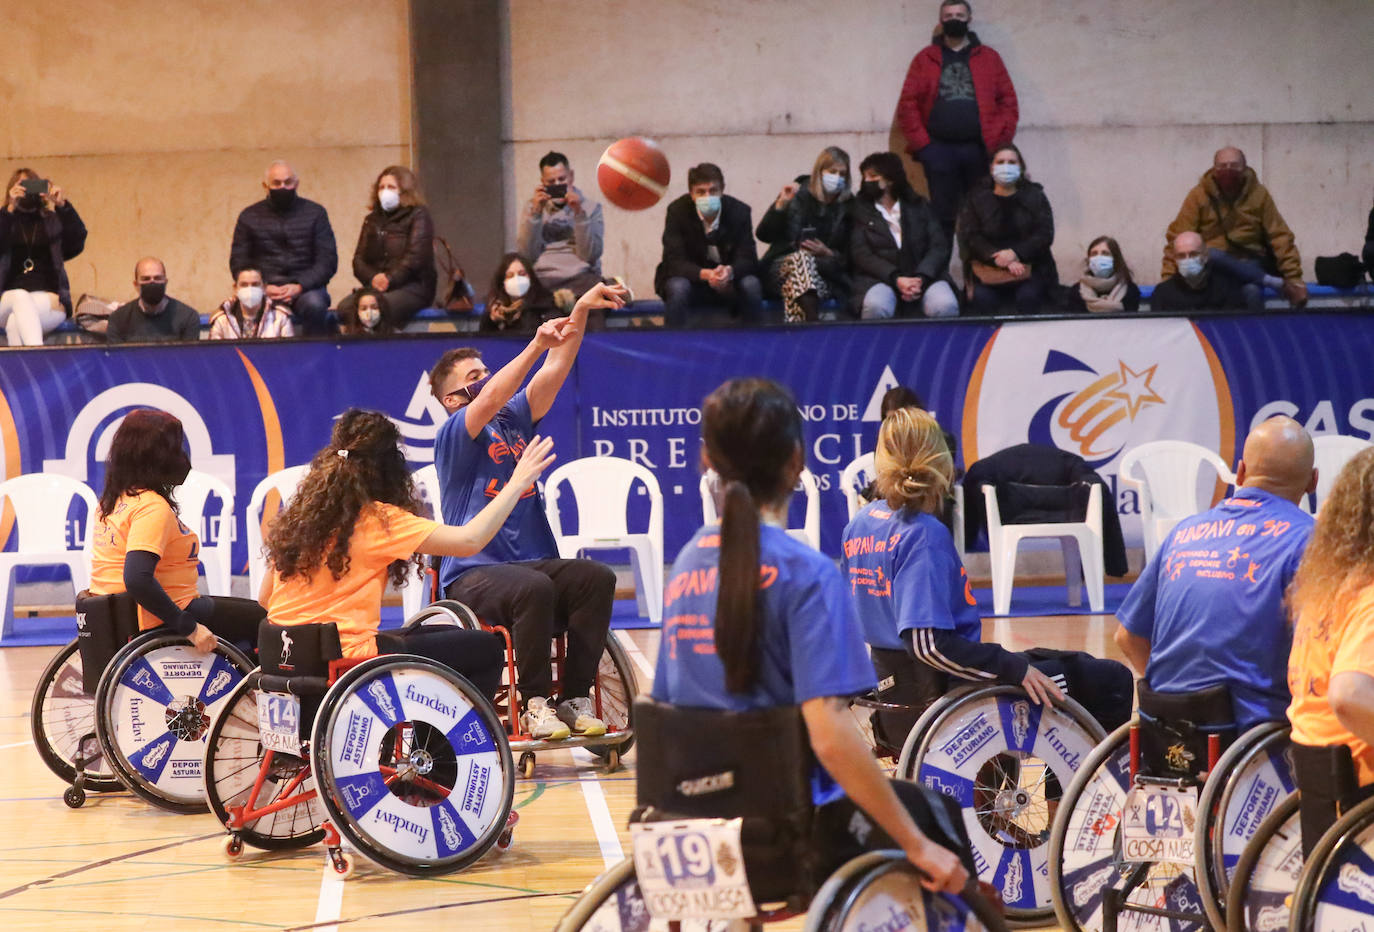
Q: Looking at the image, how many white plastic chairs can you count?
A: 10